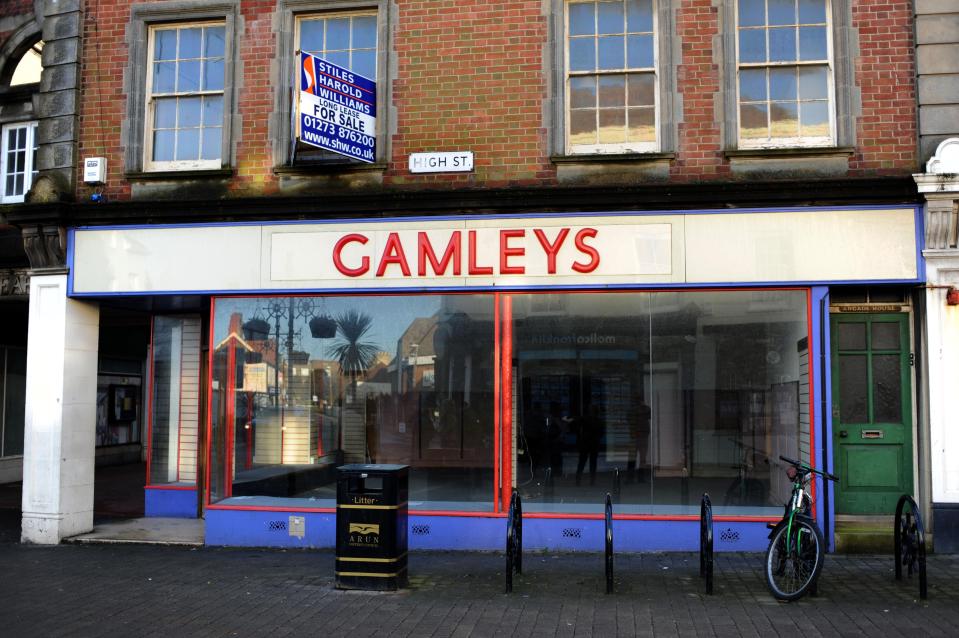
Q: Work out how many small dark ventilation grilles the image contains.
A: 4